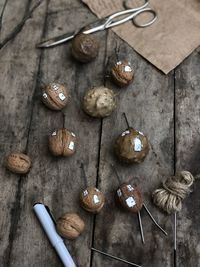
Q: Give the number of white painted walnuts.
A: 6